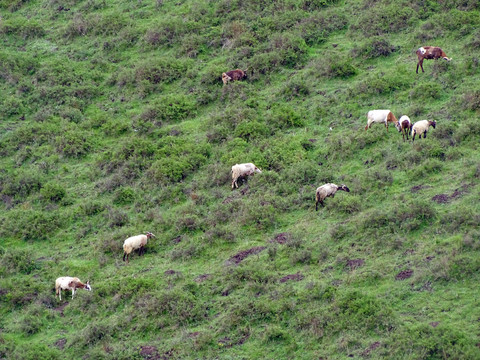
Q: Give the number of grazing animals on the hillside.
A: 9